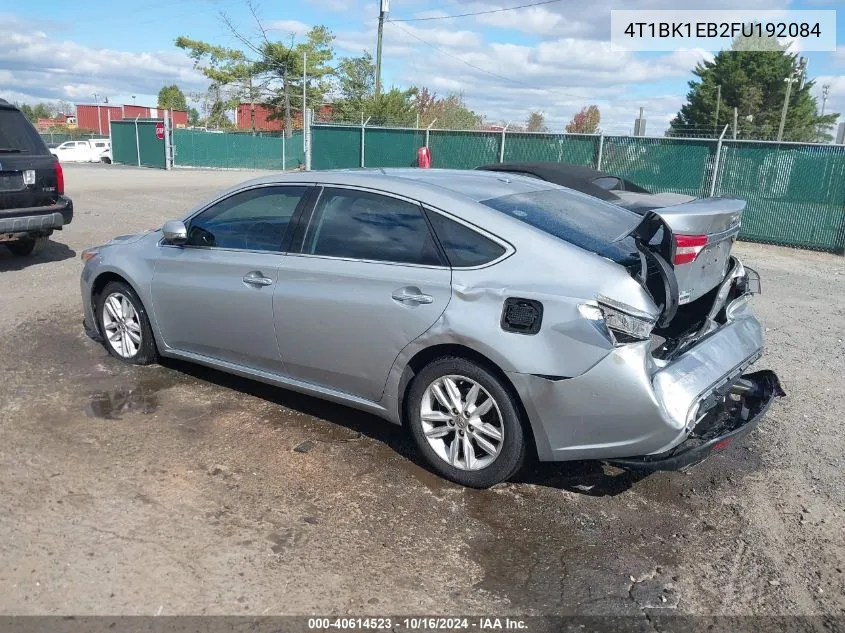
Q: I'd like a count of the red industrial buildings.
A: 2